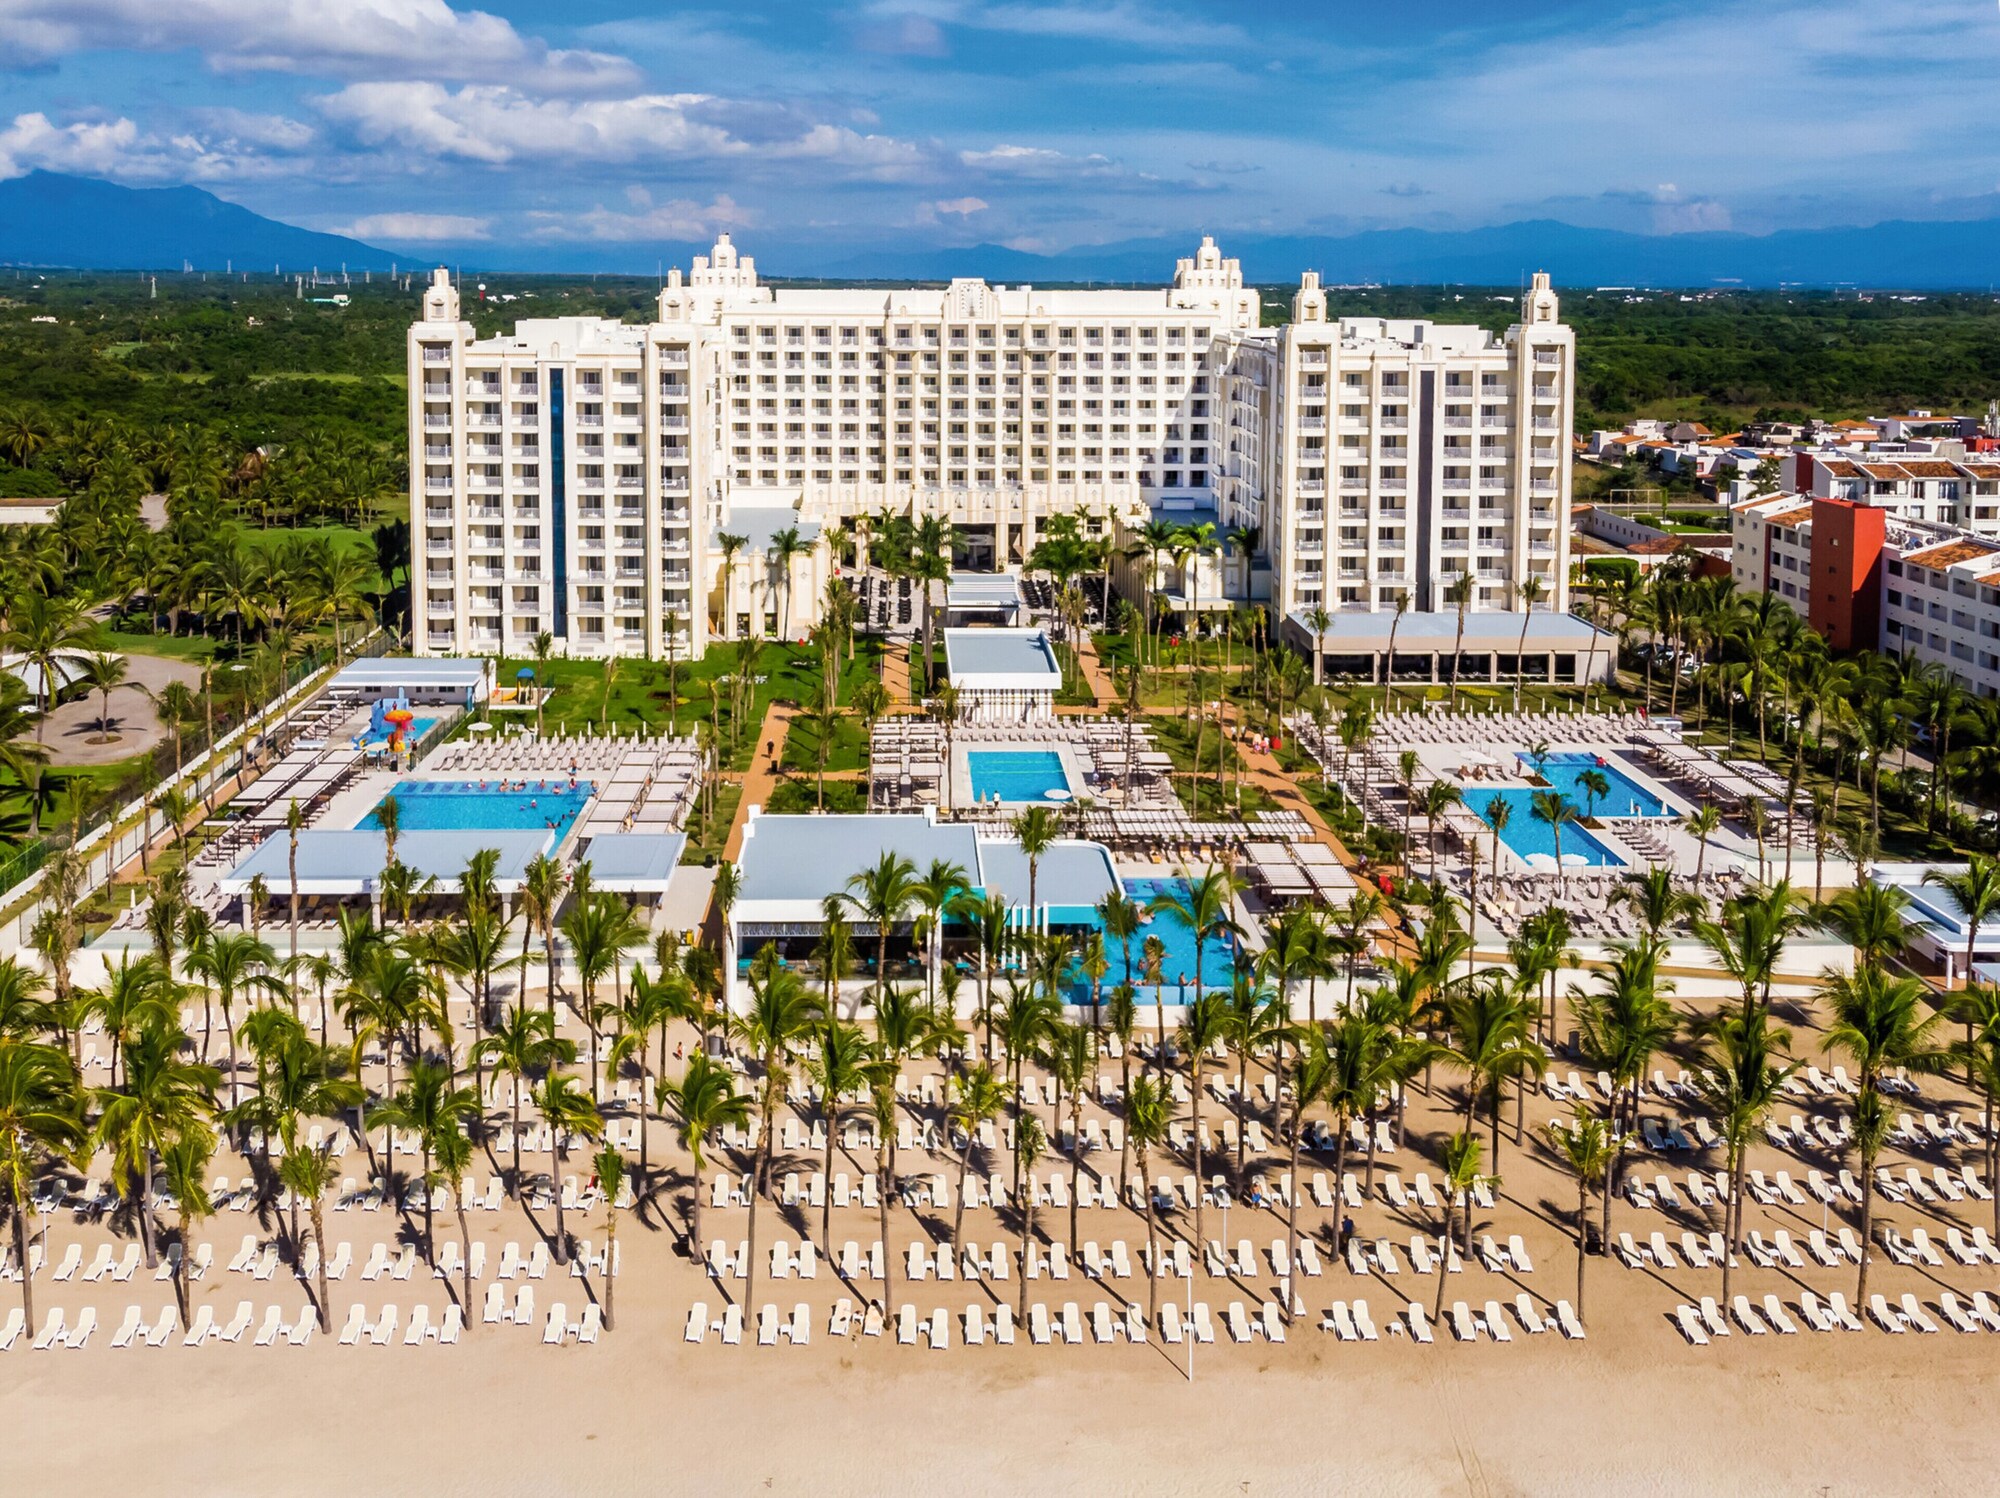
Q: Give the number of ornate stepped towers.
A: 6